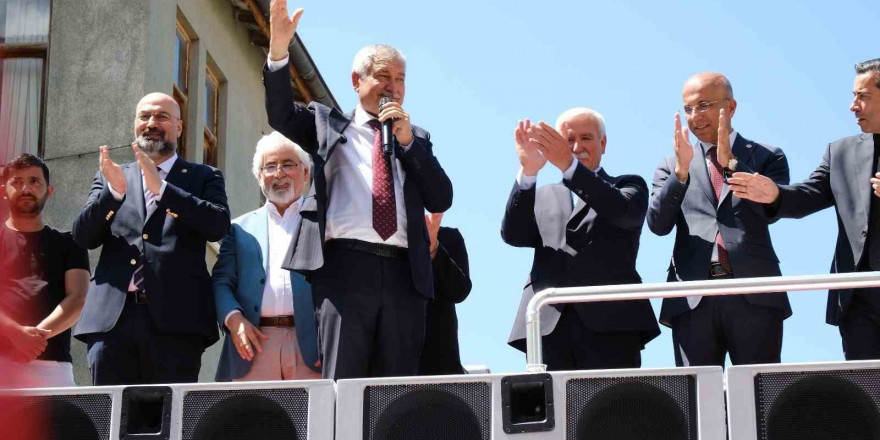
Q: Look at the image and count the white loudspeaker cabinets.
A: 3